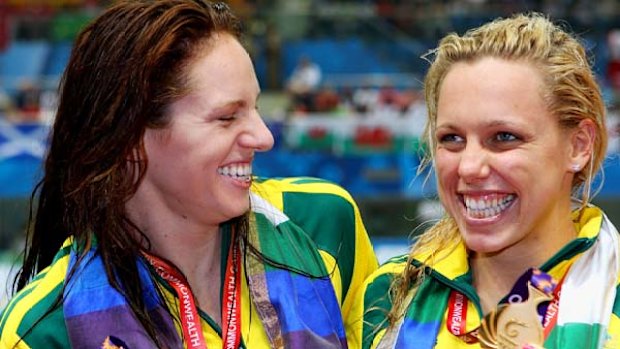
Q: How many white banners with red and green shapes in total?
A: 2